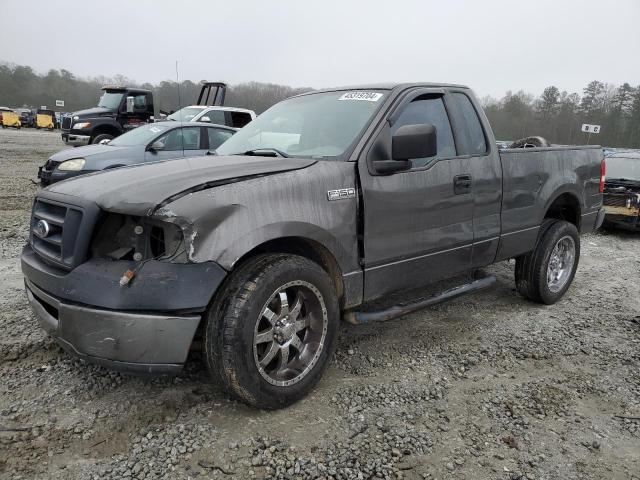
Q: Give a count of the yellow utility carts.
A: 2